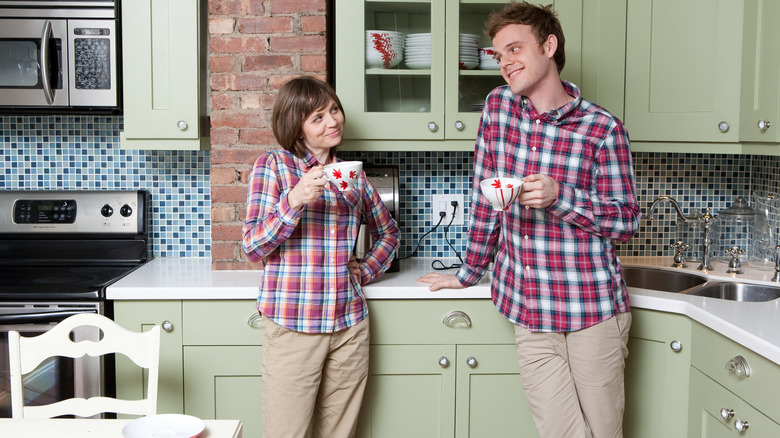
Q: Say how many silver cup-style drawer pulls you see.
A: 3